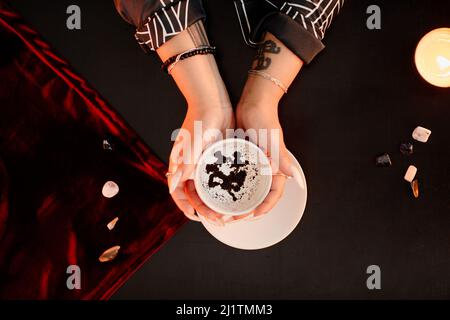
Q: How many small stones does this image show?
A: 9